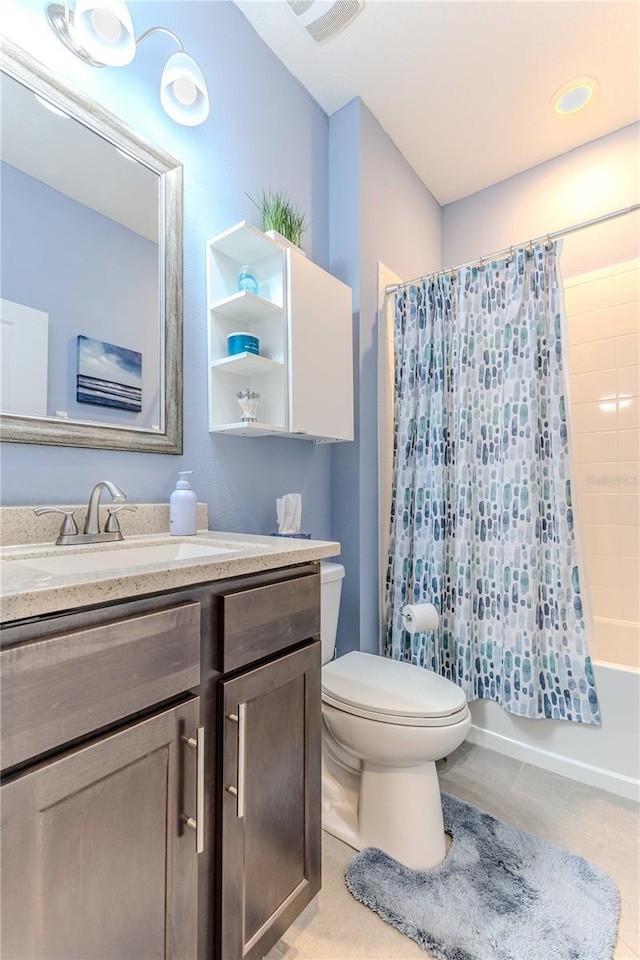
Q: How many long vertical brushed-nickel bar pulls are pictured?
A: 2